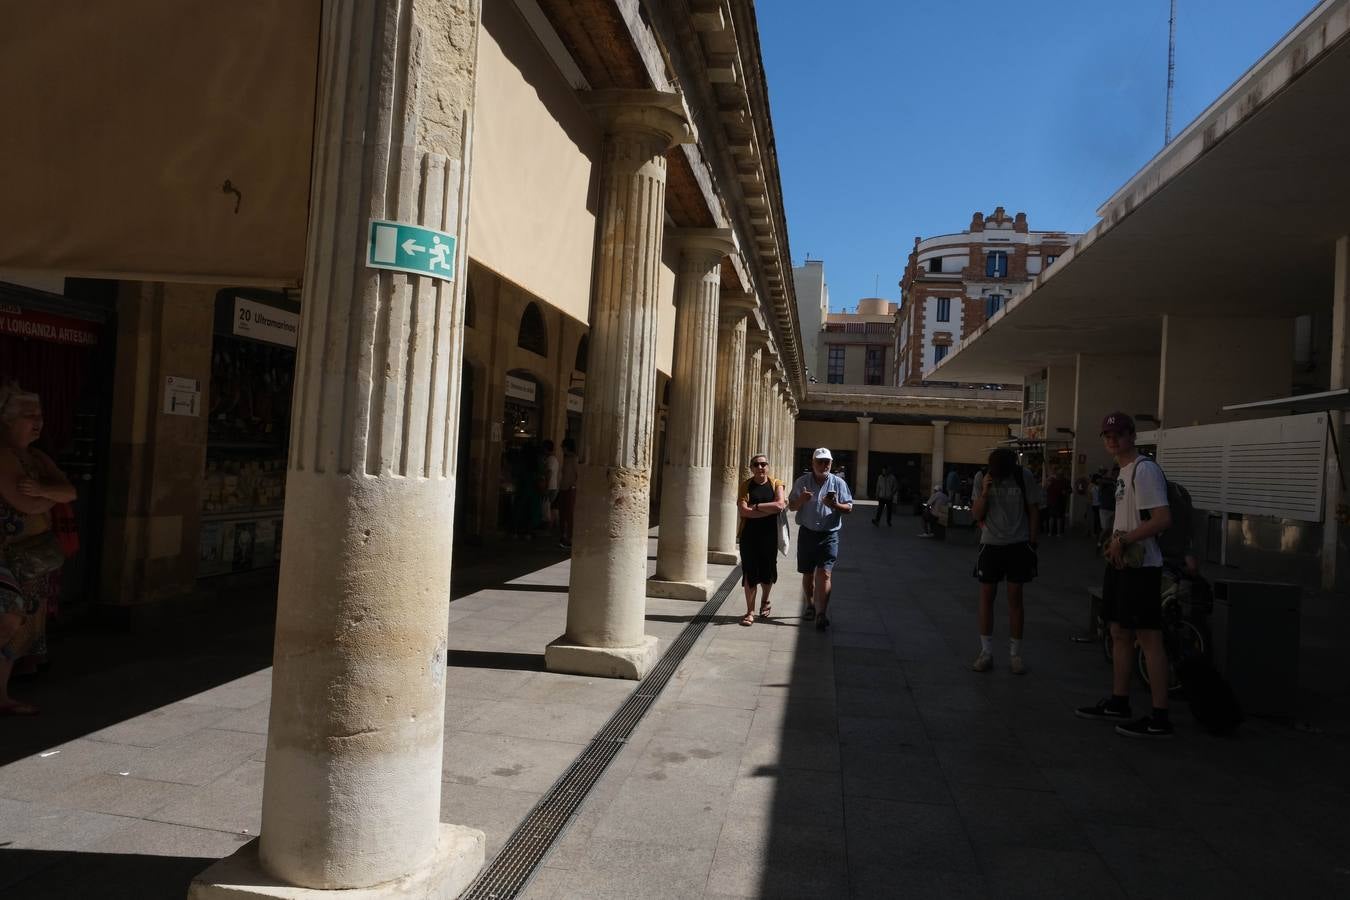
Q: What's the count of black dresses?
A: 1